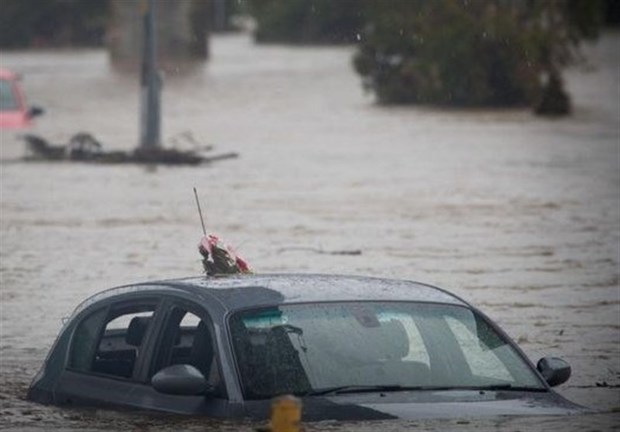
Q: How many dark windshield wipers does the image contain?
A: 2